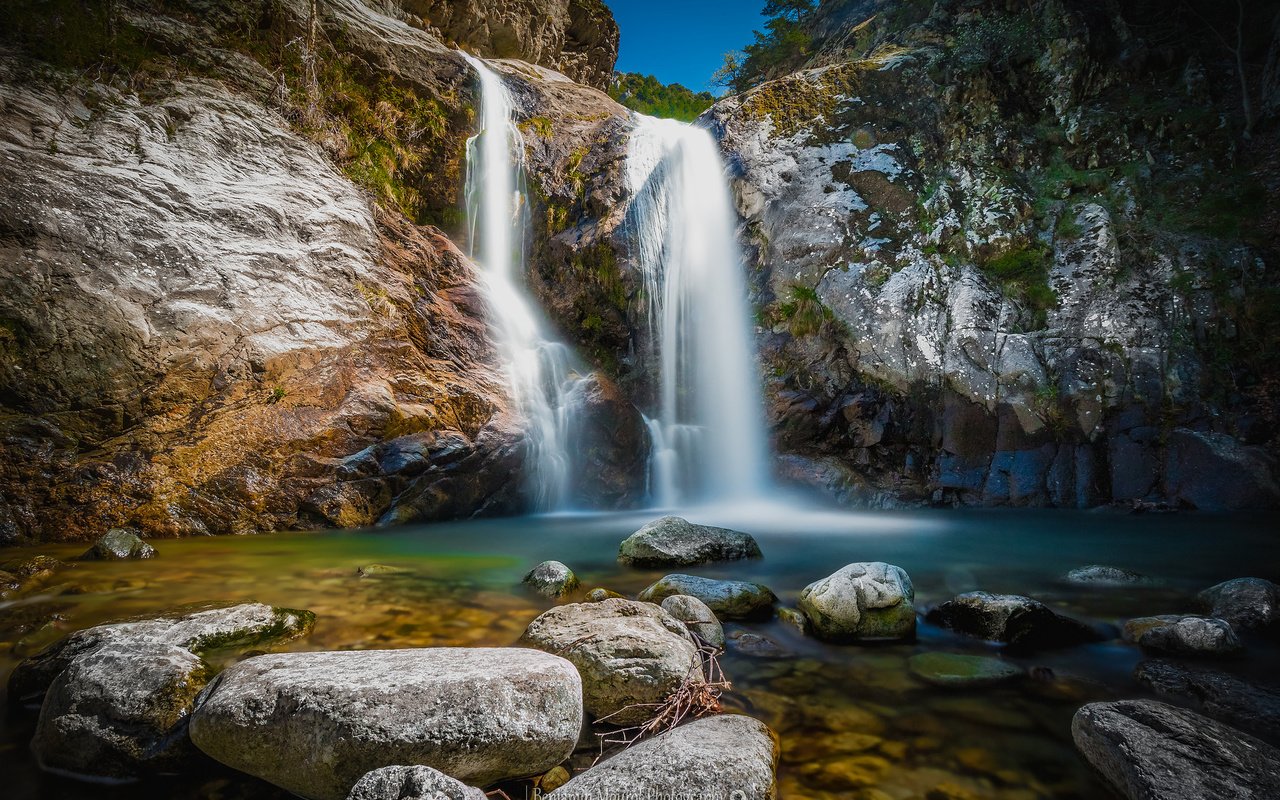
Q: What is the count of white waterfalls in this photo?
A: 2